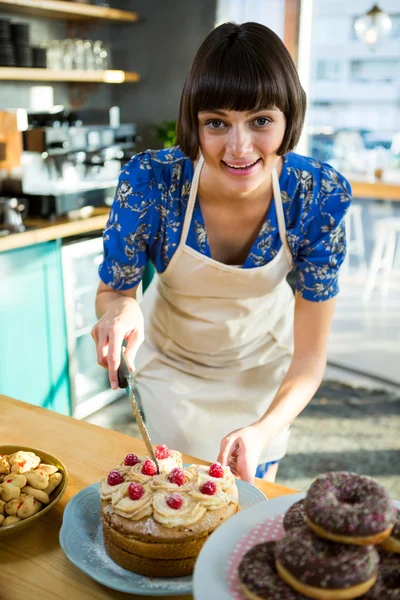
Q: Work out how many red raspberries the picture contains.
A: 9